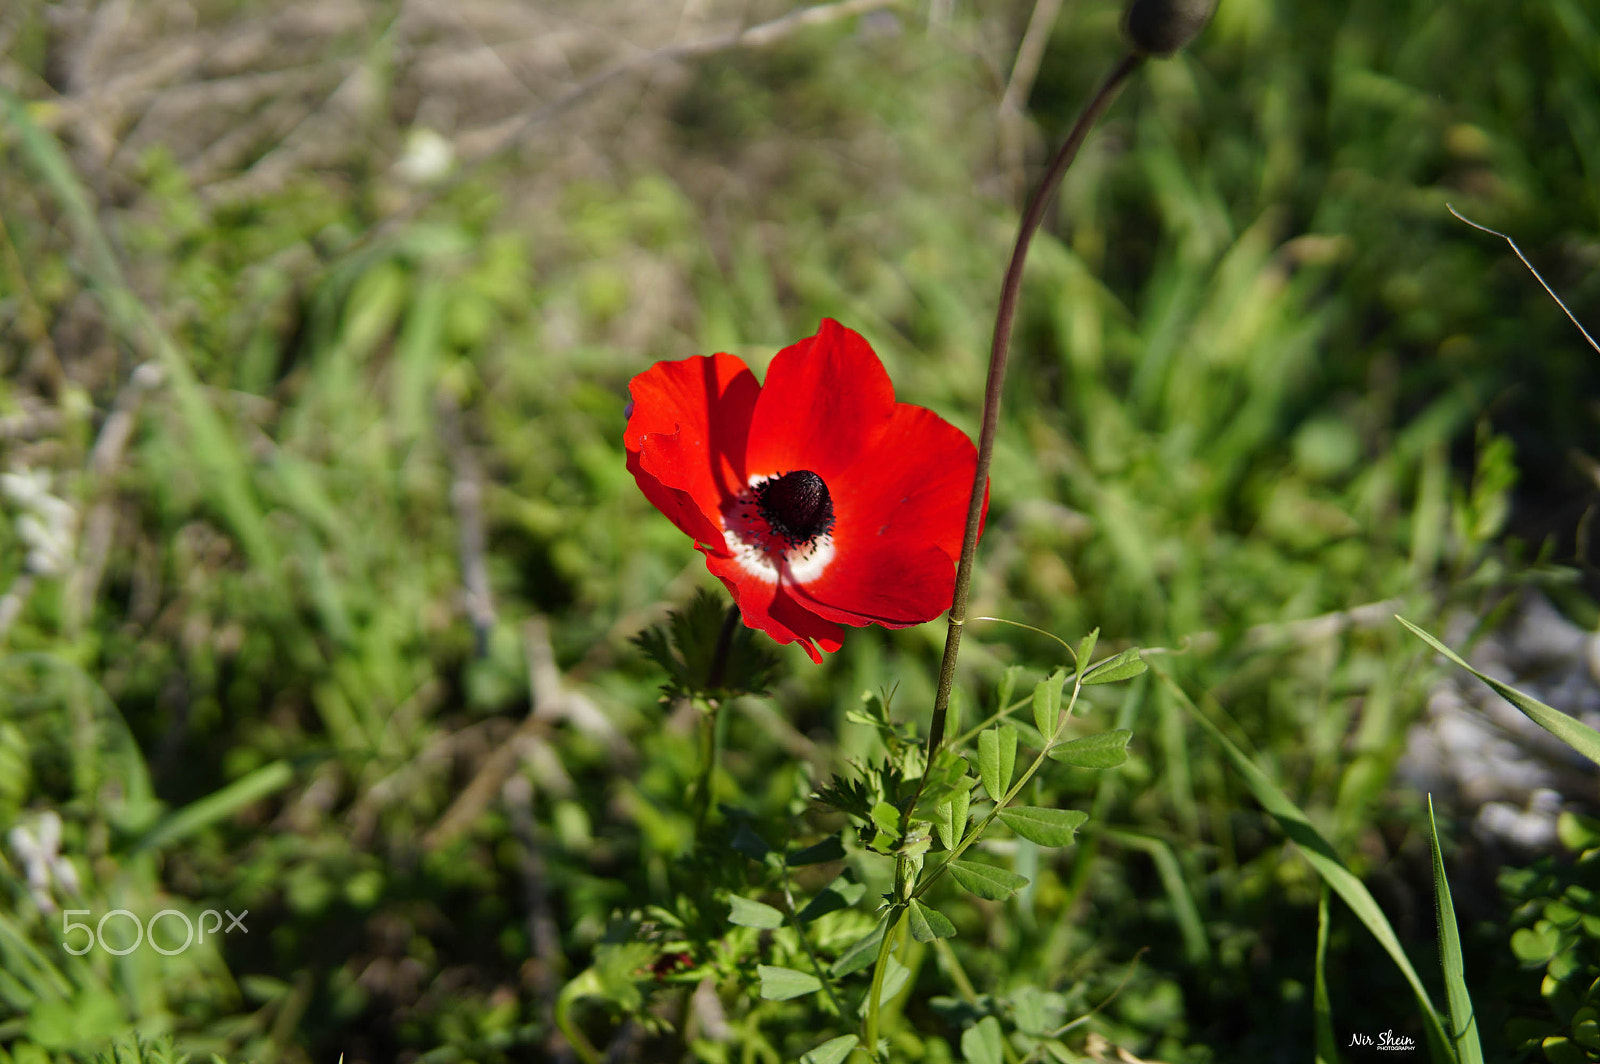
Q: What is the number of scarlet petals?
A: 6